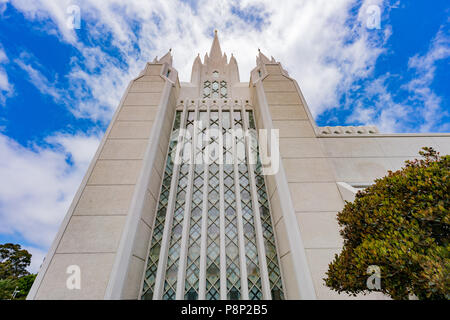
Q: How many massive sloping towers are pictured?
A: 2